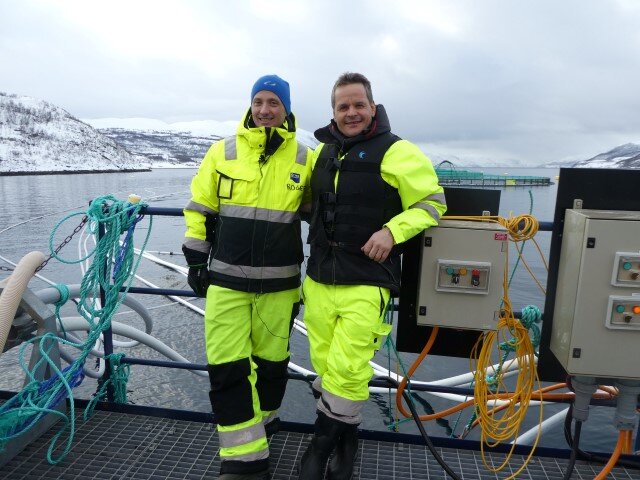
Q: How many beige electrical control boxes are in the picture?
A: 2